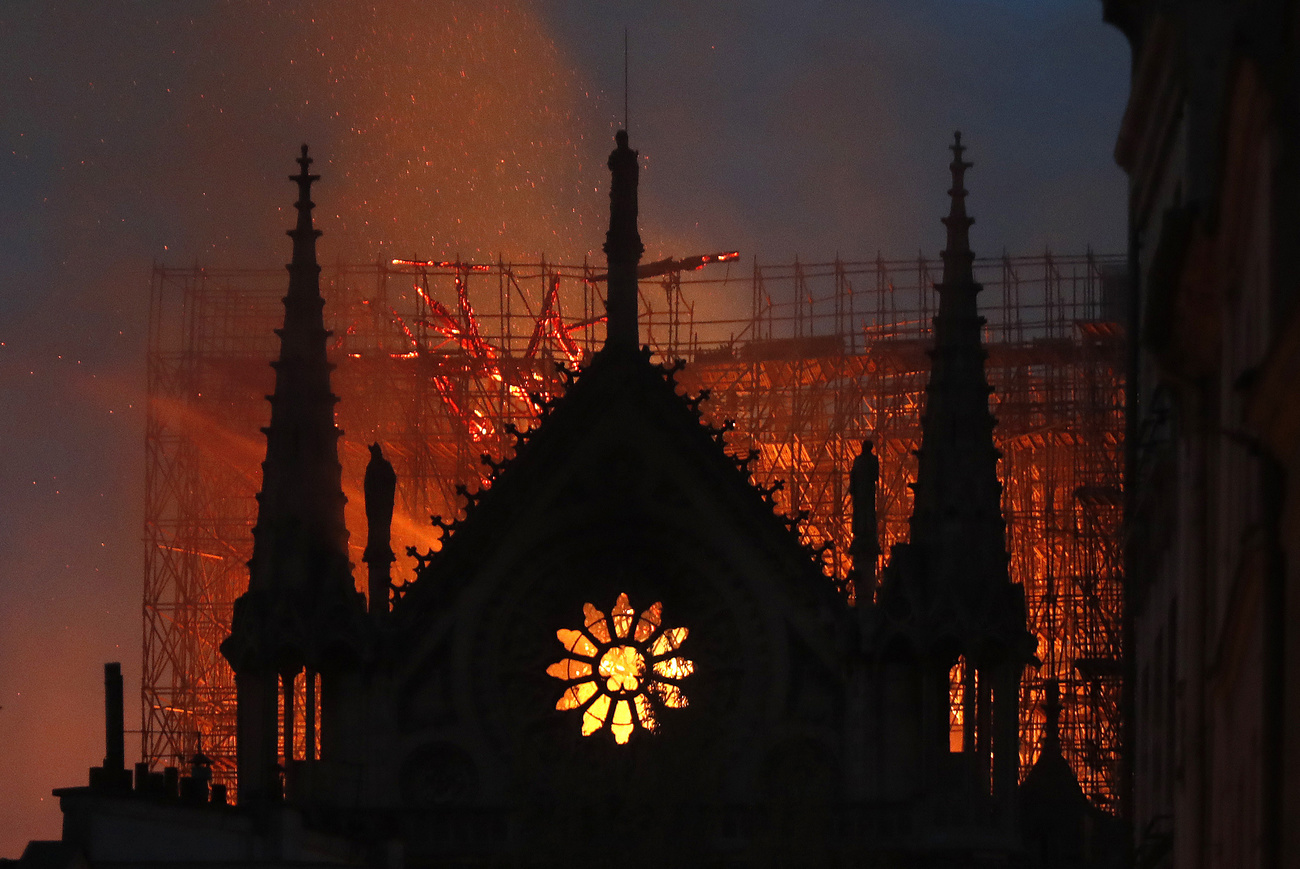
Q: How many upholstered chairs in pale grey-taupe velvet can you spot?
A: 0